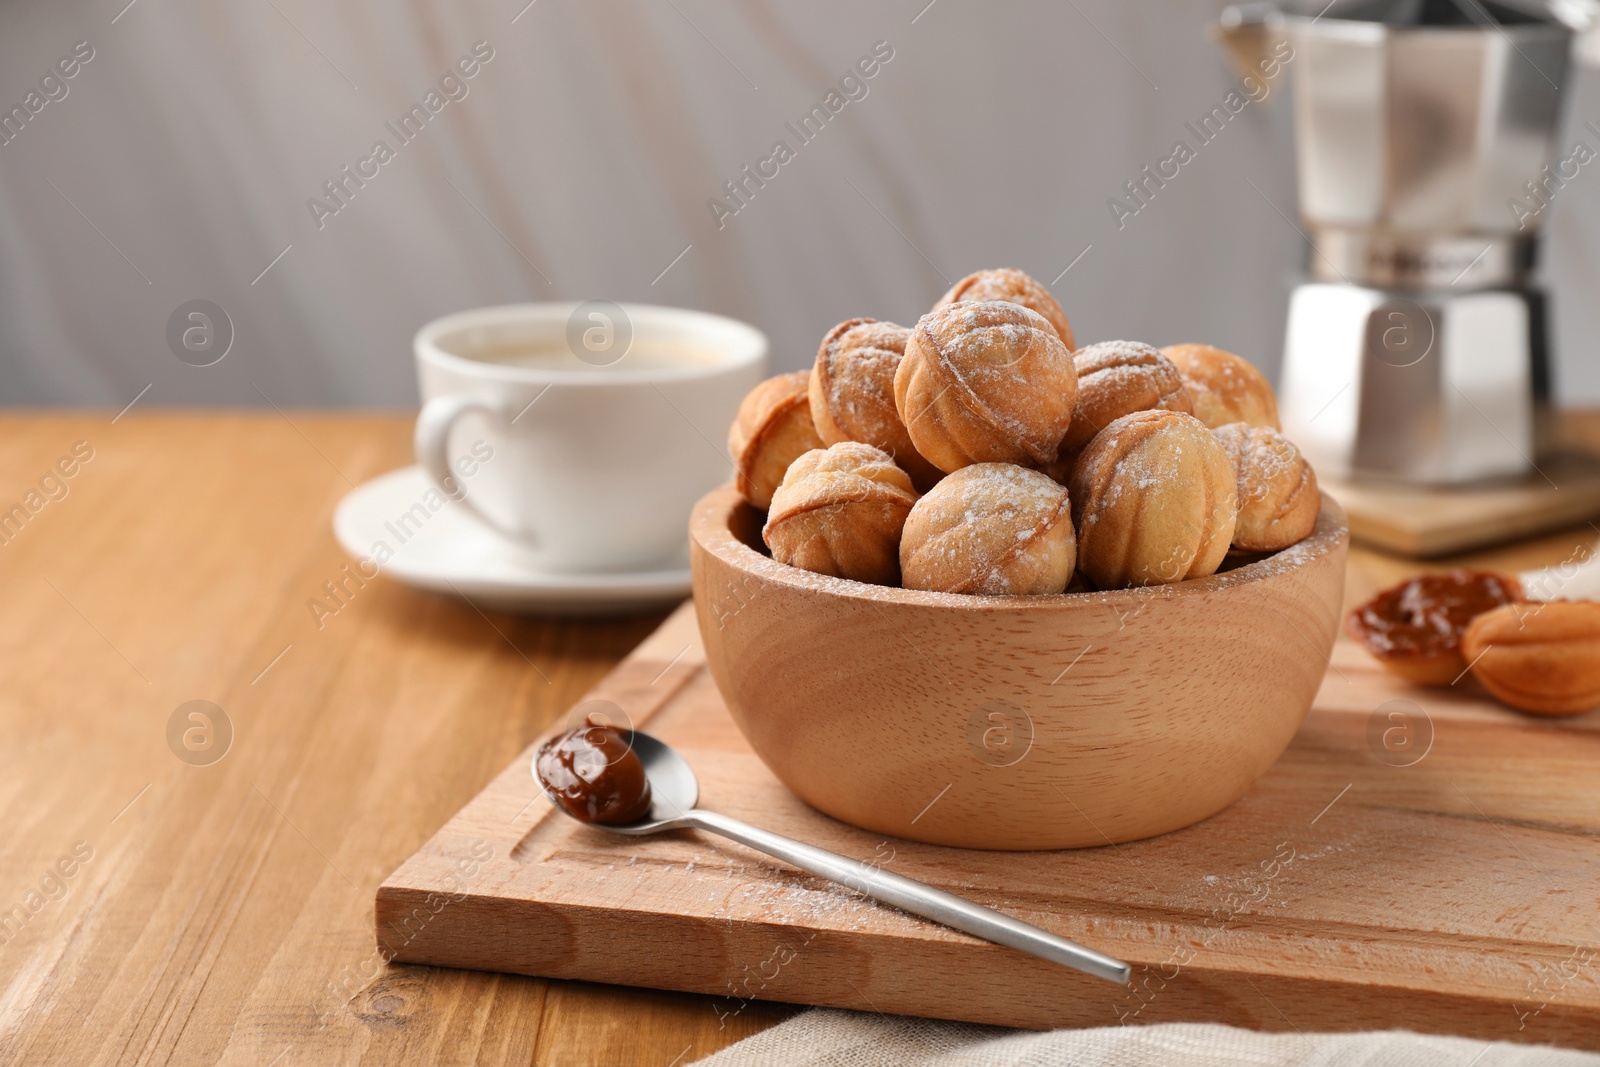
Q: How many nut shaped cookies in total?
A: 12